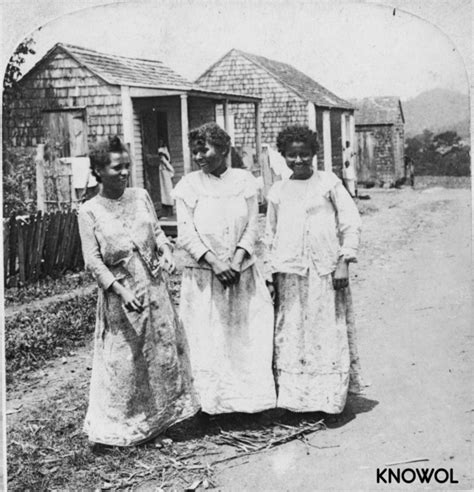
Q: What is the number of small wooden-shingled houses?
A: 3